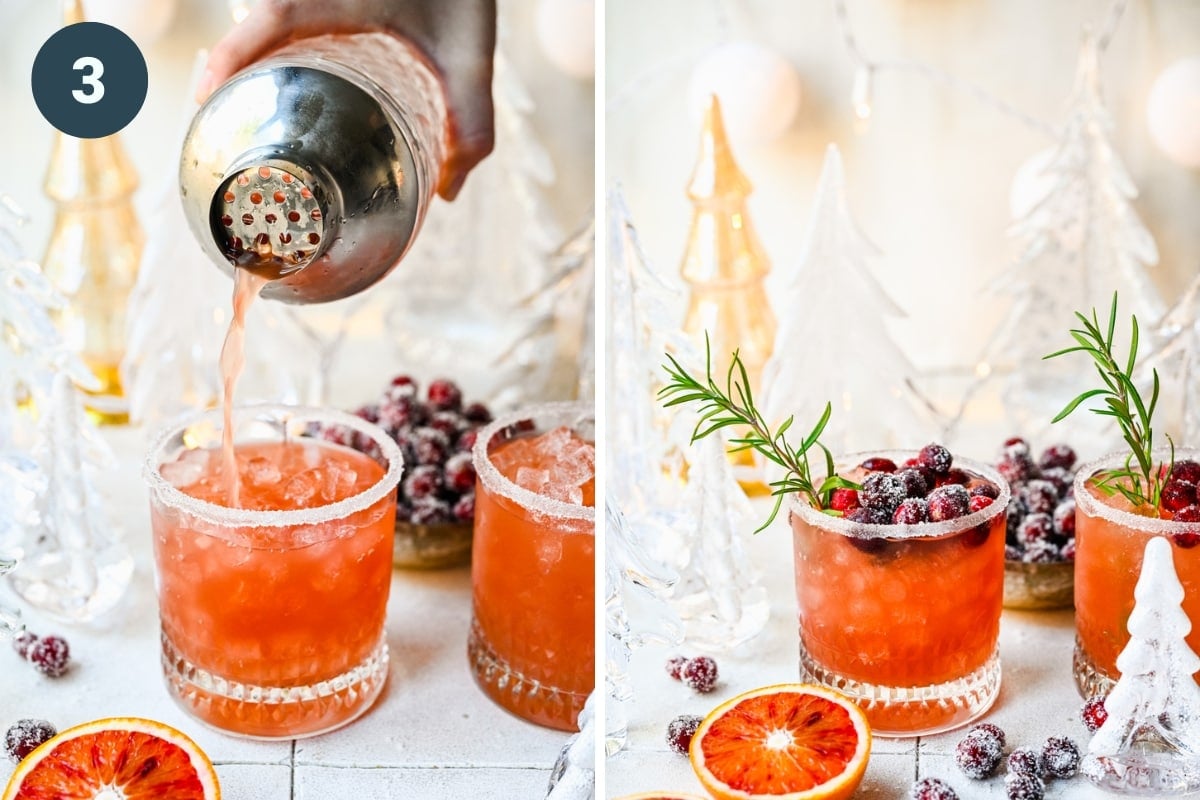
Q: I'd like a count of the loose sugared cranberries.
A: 13